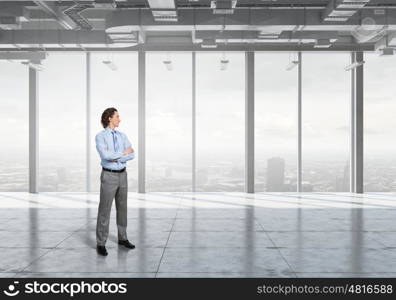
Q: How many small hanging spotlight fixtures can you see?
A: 6